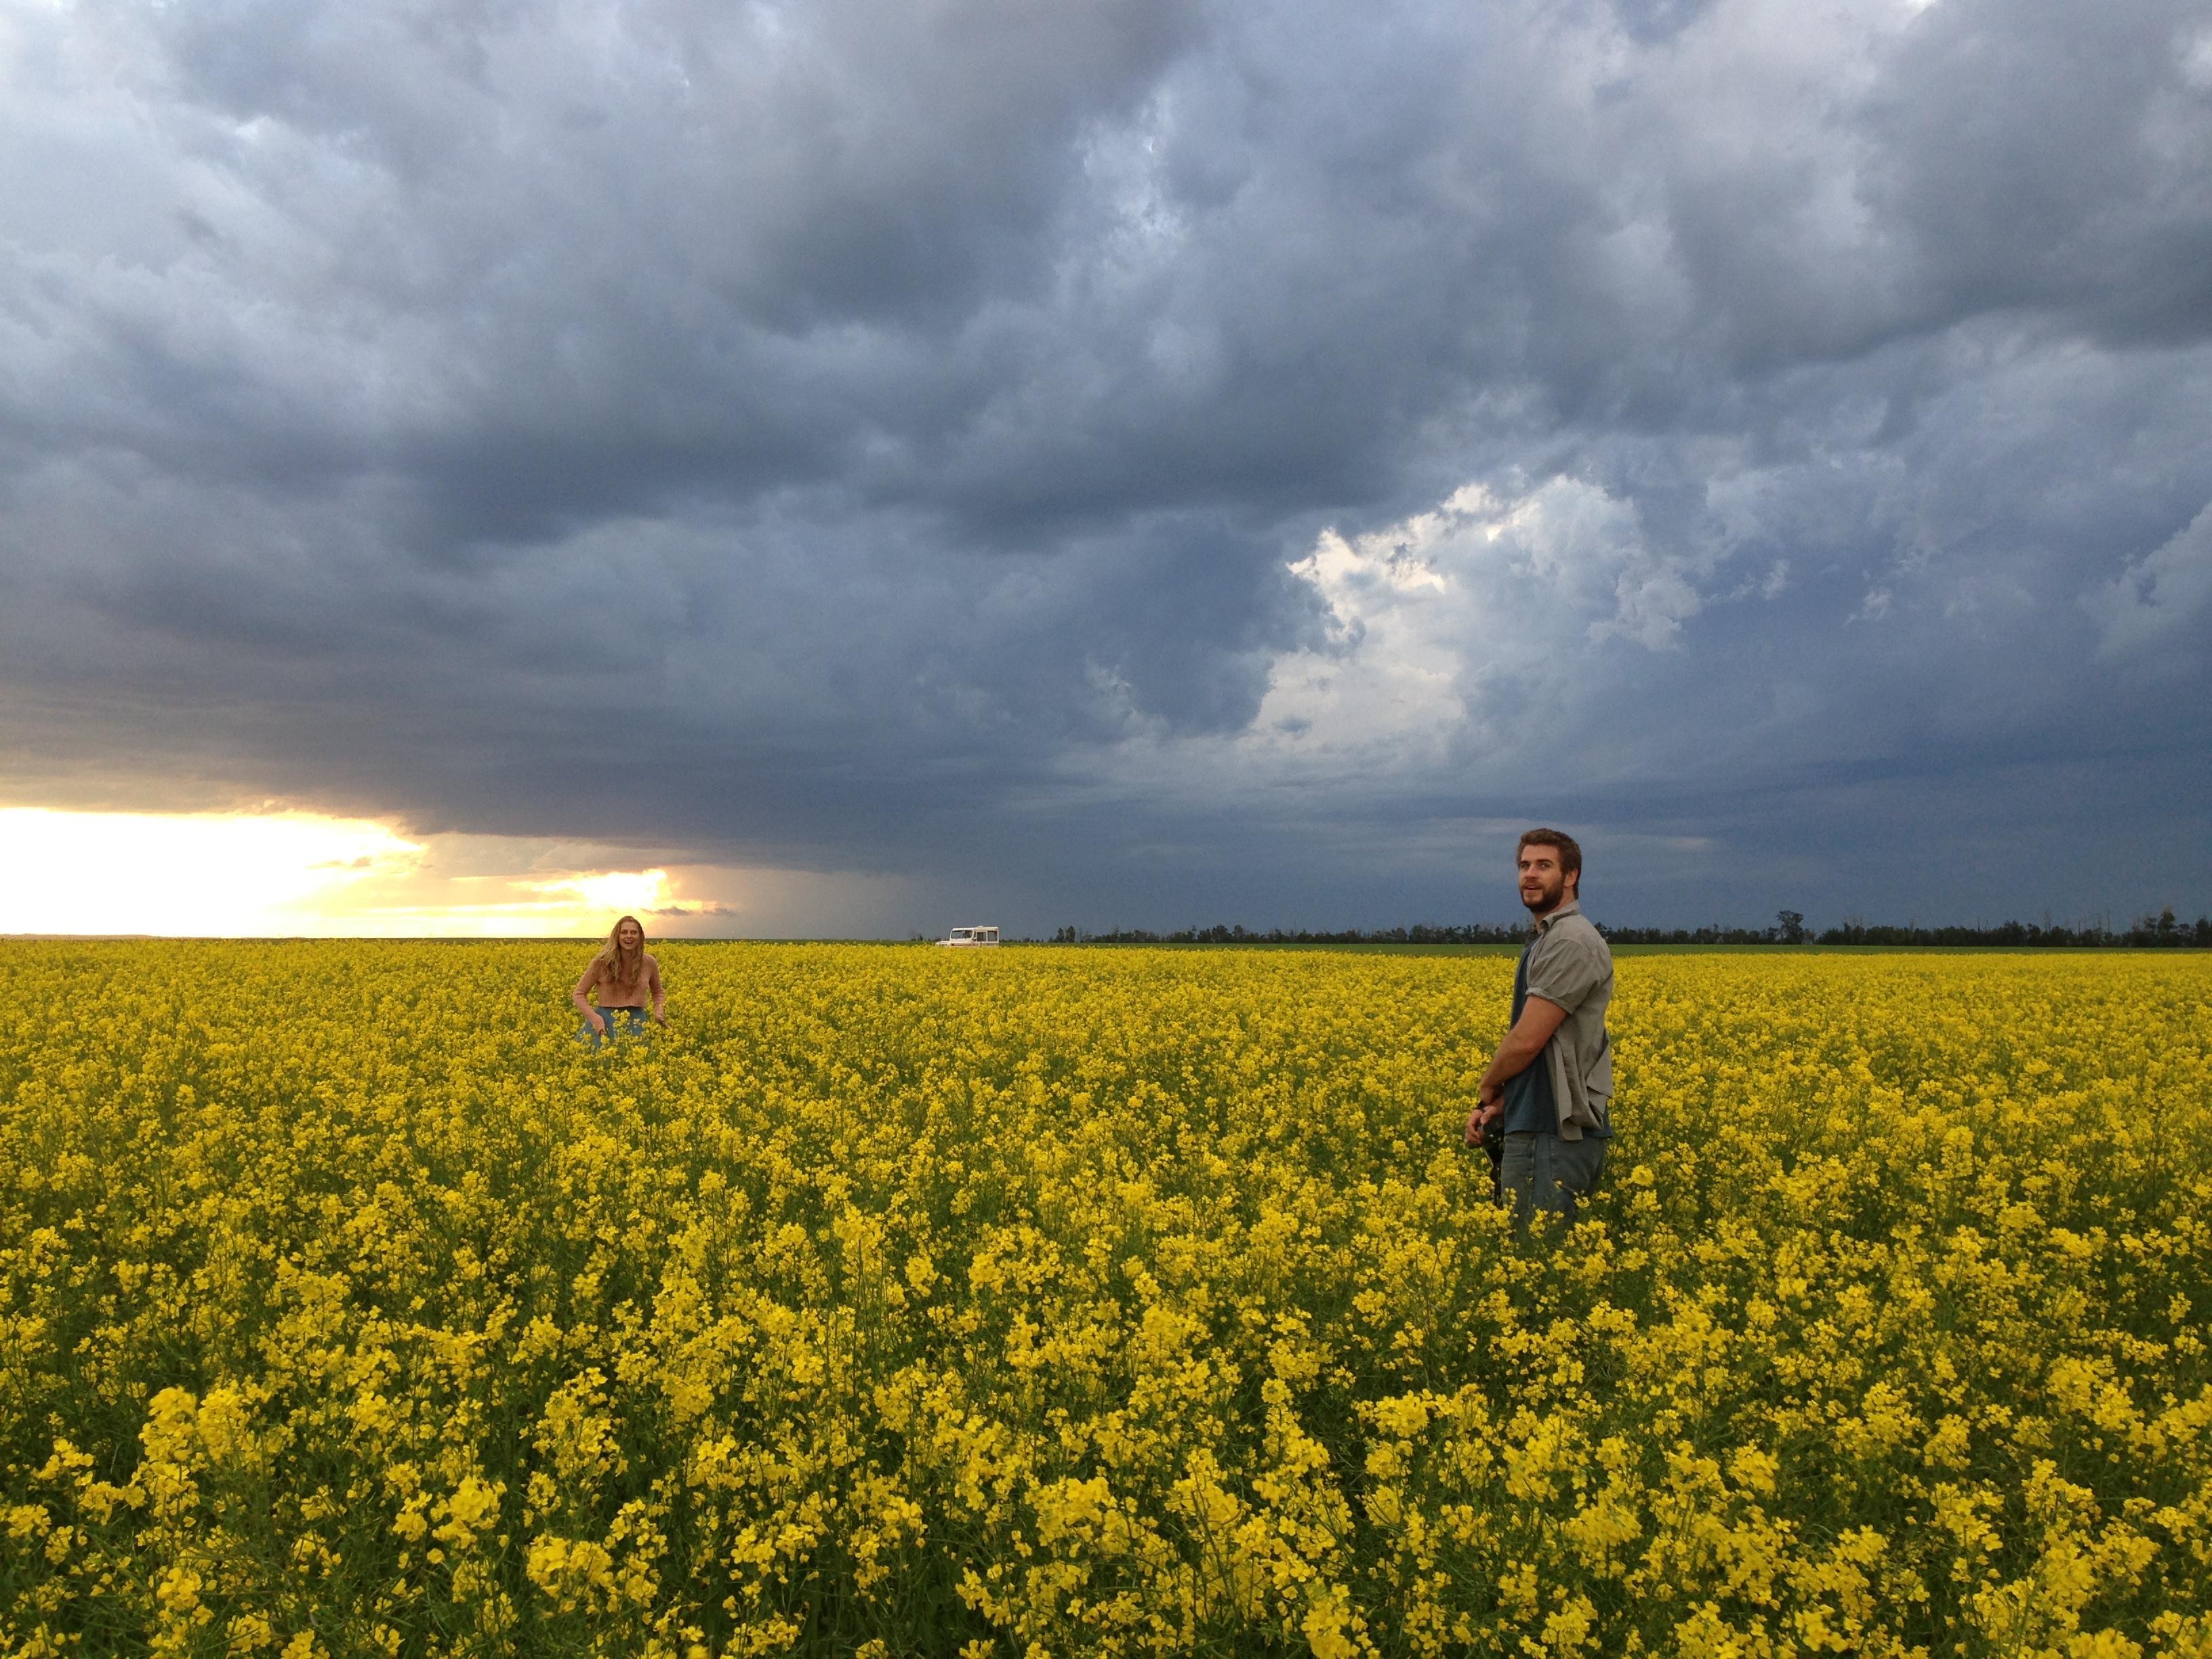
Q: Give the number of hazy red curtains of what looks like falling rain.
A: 0